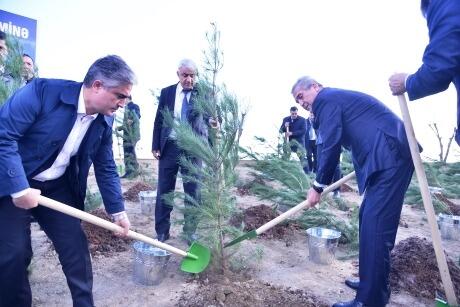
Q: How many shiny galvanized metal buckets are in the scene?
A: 4